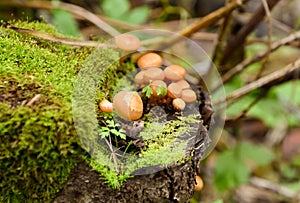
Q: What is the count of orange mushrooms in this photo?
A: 13